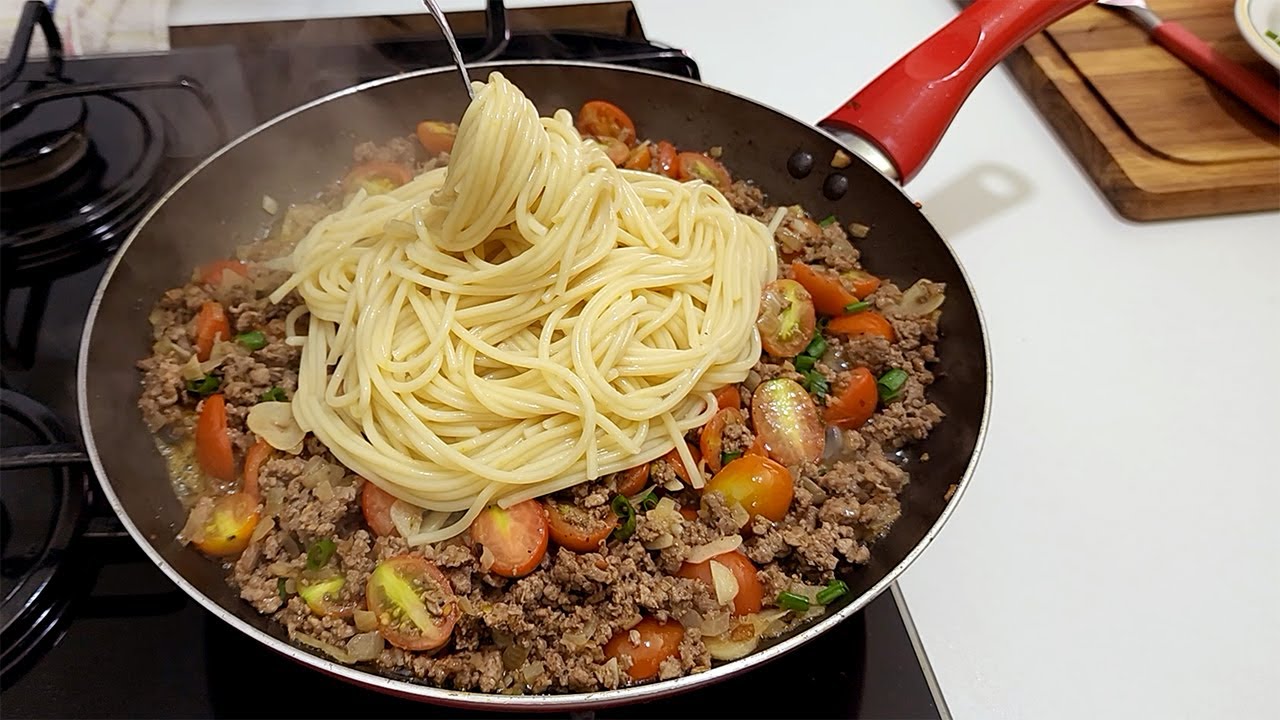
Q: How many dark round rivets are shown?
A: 2